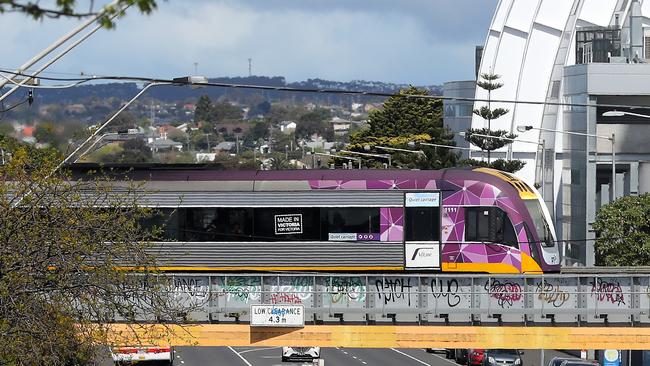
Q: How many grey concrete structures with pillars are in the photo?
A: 1